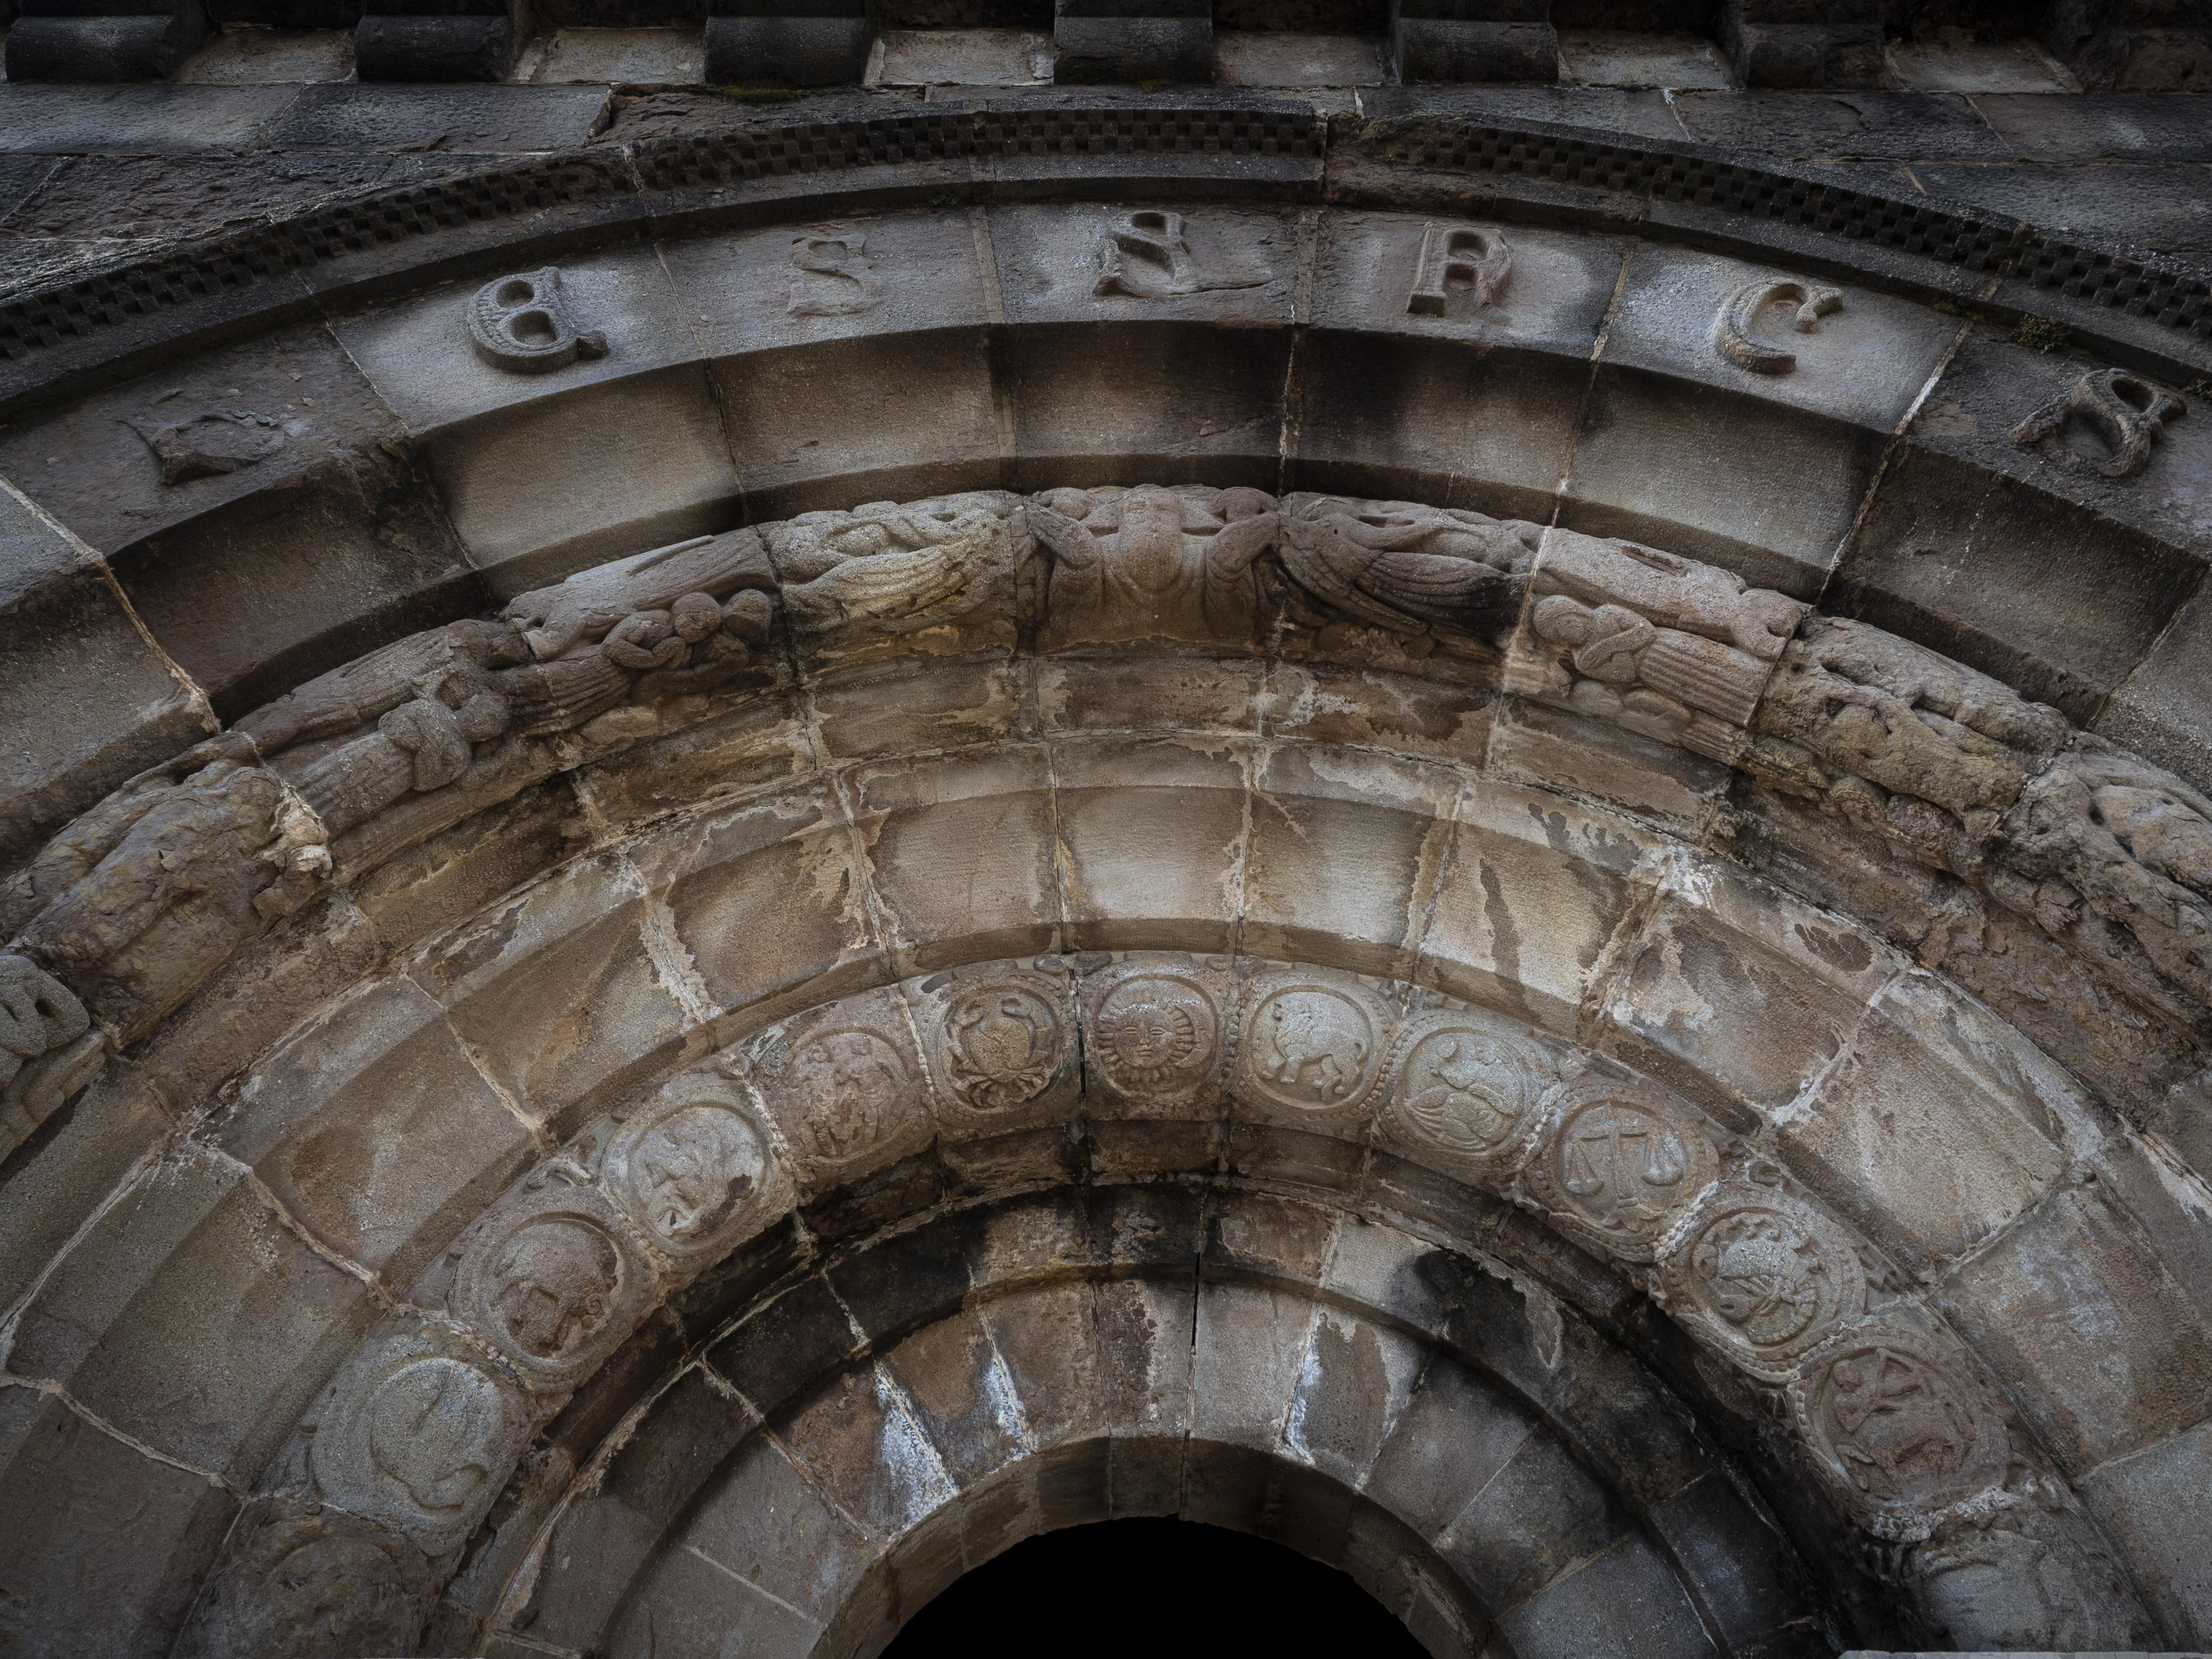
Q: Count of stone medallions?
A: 13